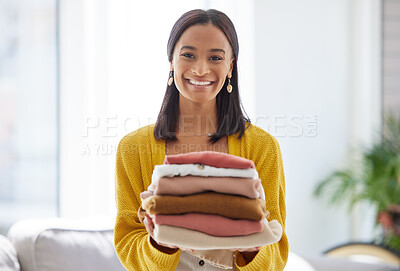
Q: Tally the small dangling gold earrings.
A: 2